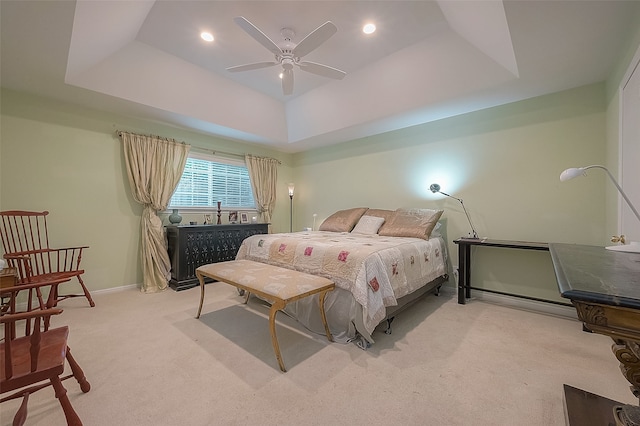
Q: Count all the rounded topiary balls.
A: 0